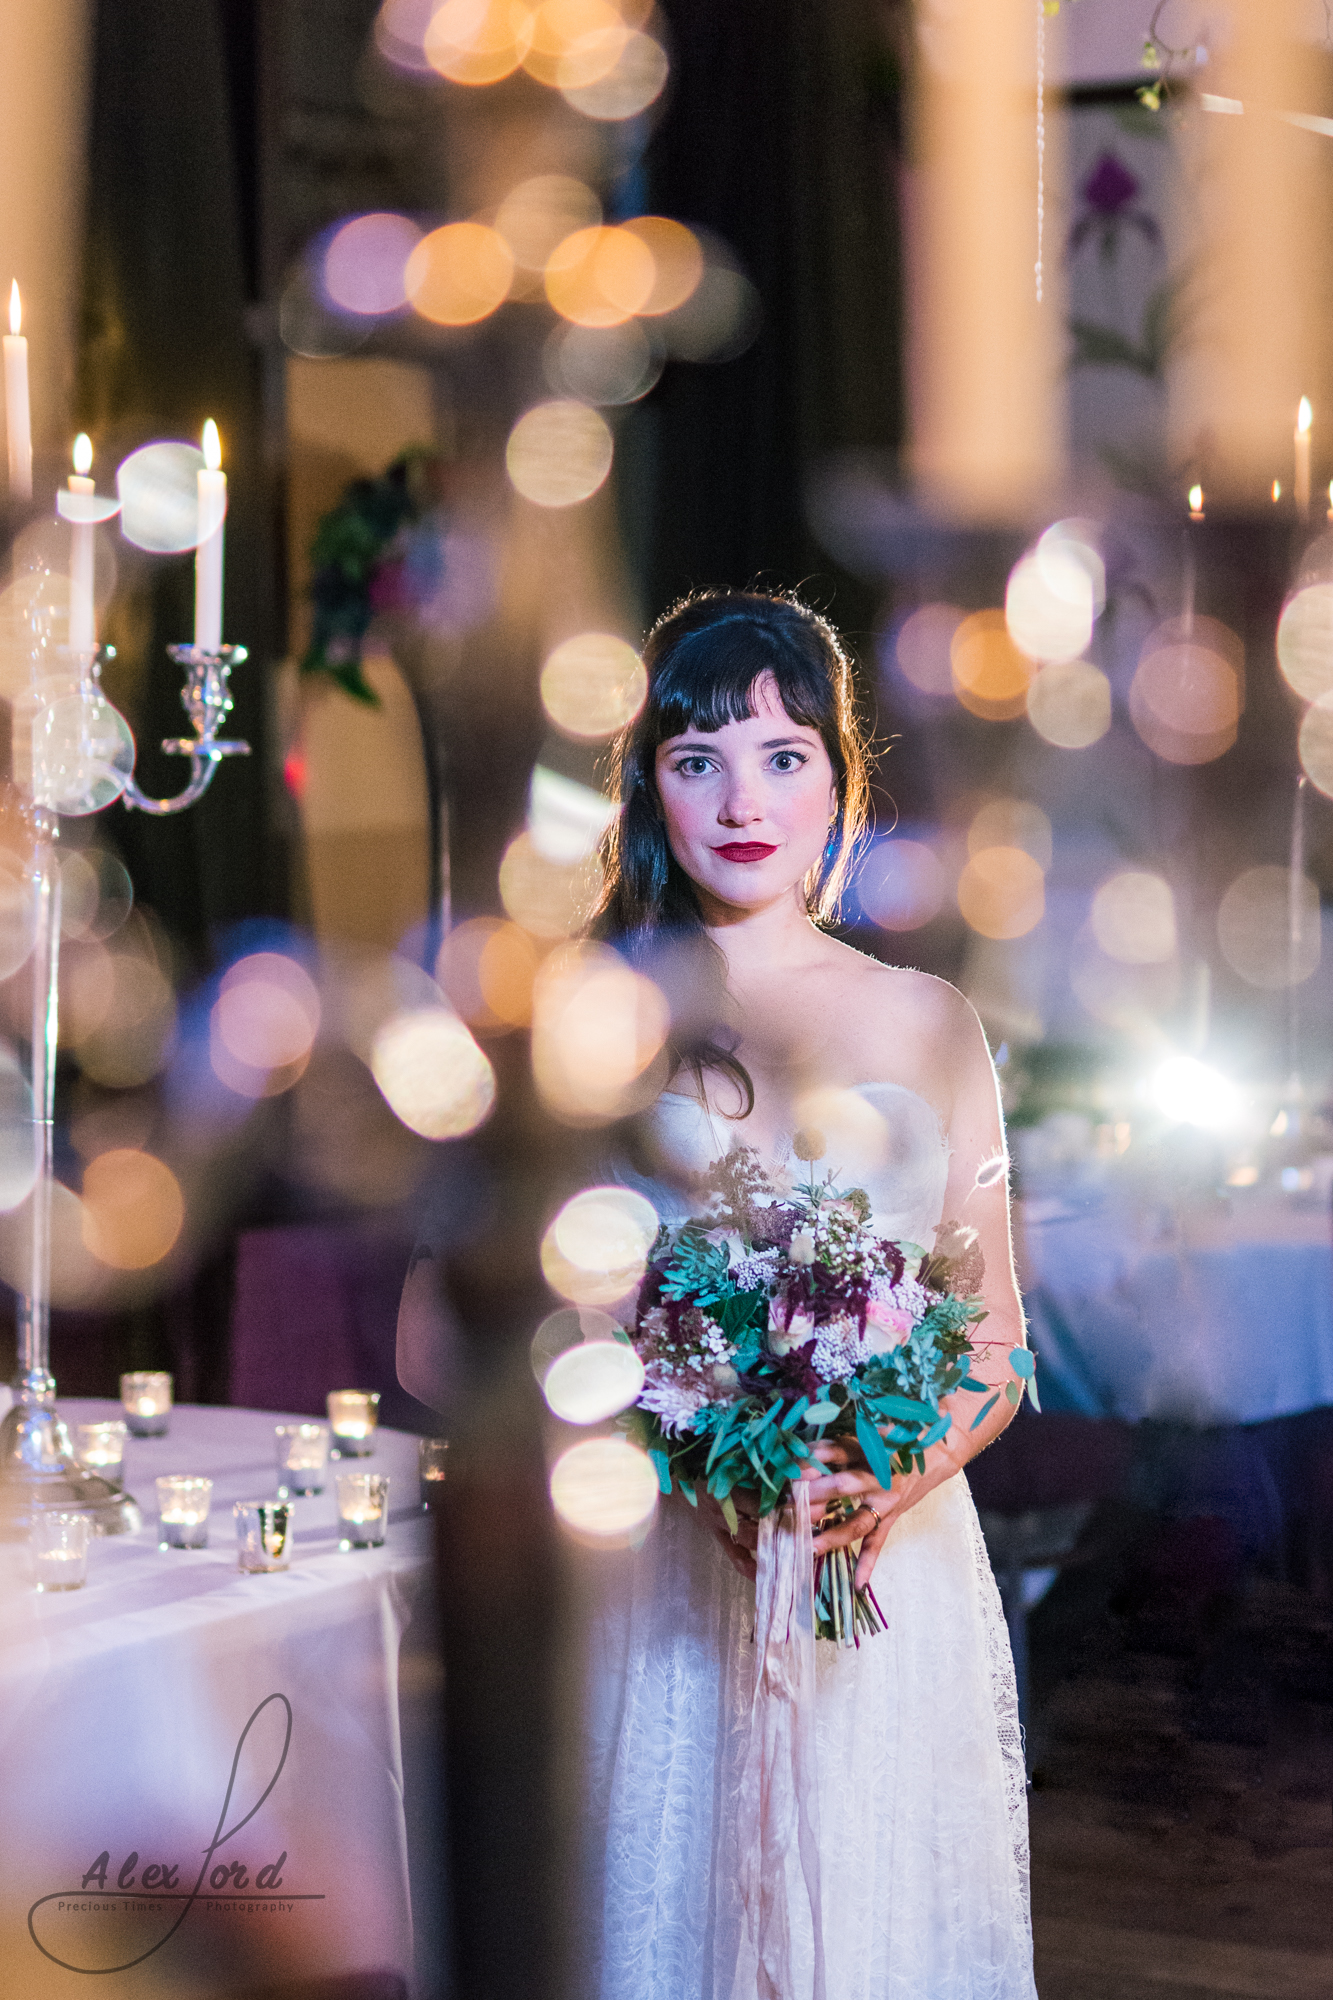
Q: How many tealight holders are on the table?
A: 9